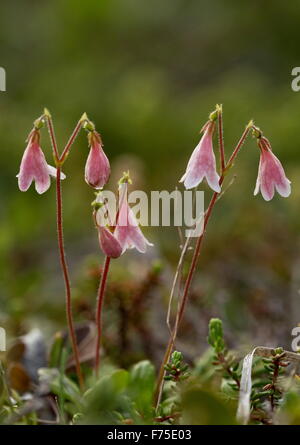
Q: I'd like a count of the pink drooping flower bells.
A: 6